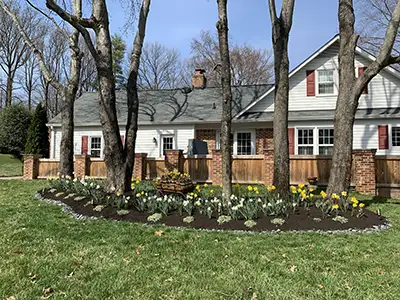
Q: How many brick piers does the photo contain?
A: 7